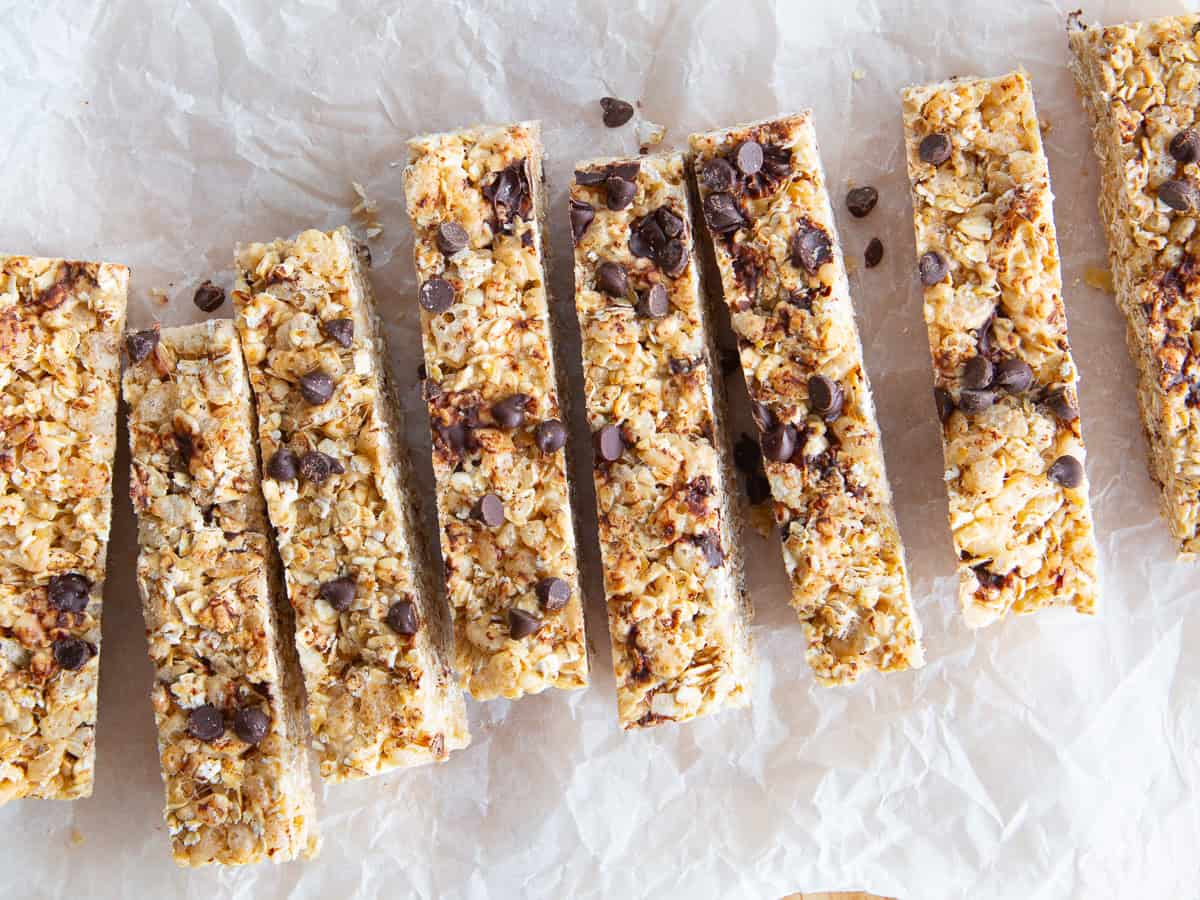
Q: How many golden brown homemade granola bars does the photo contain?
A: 8